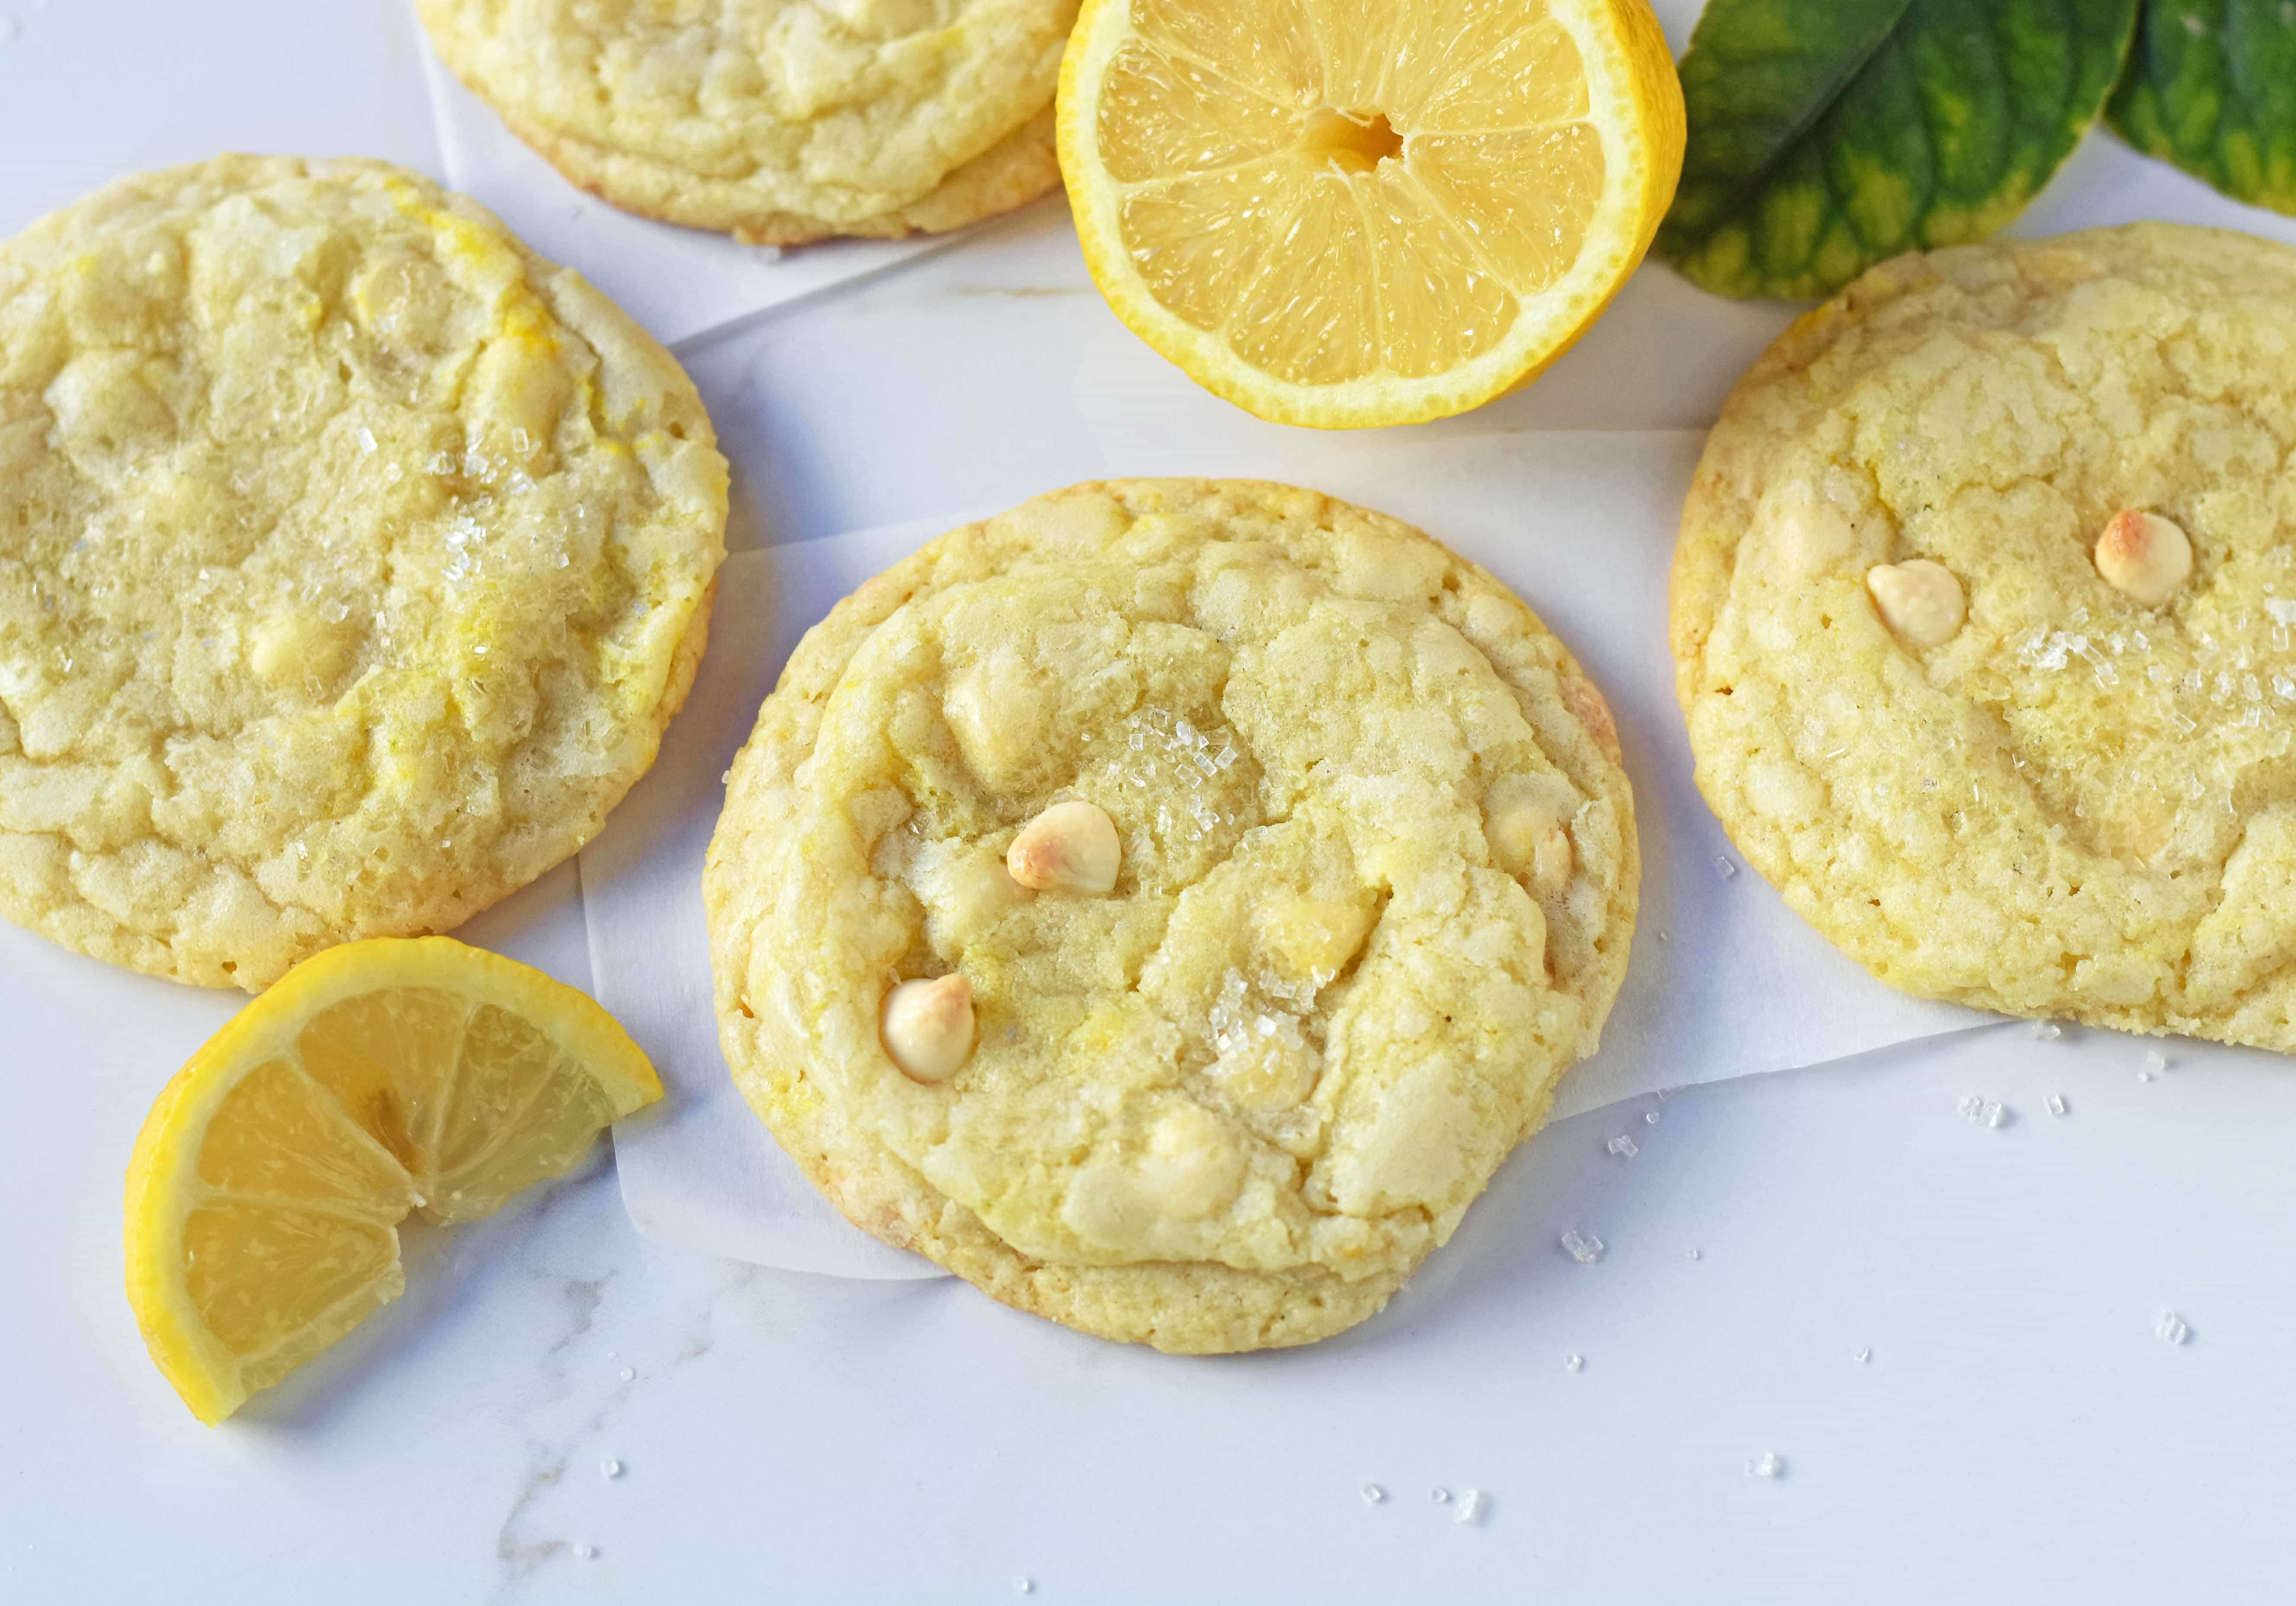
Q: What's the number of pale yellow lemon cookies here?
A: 4